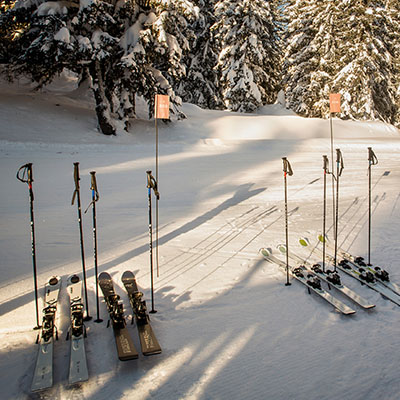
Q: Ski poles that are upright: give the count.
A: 8